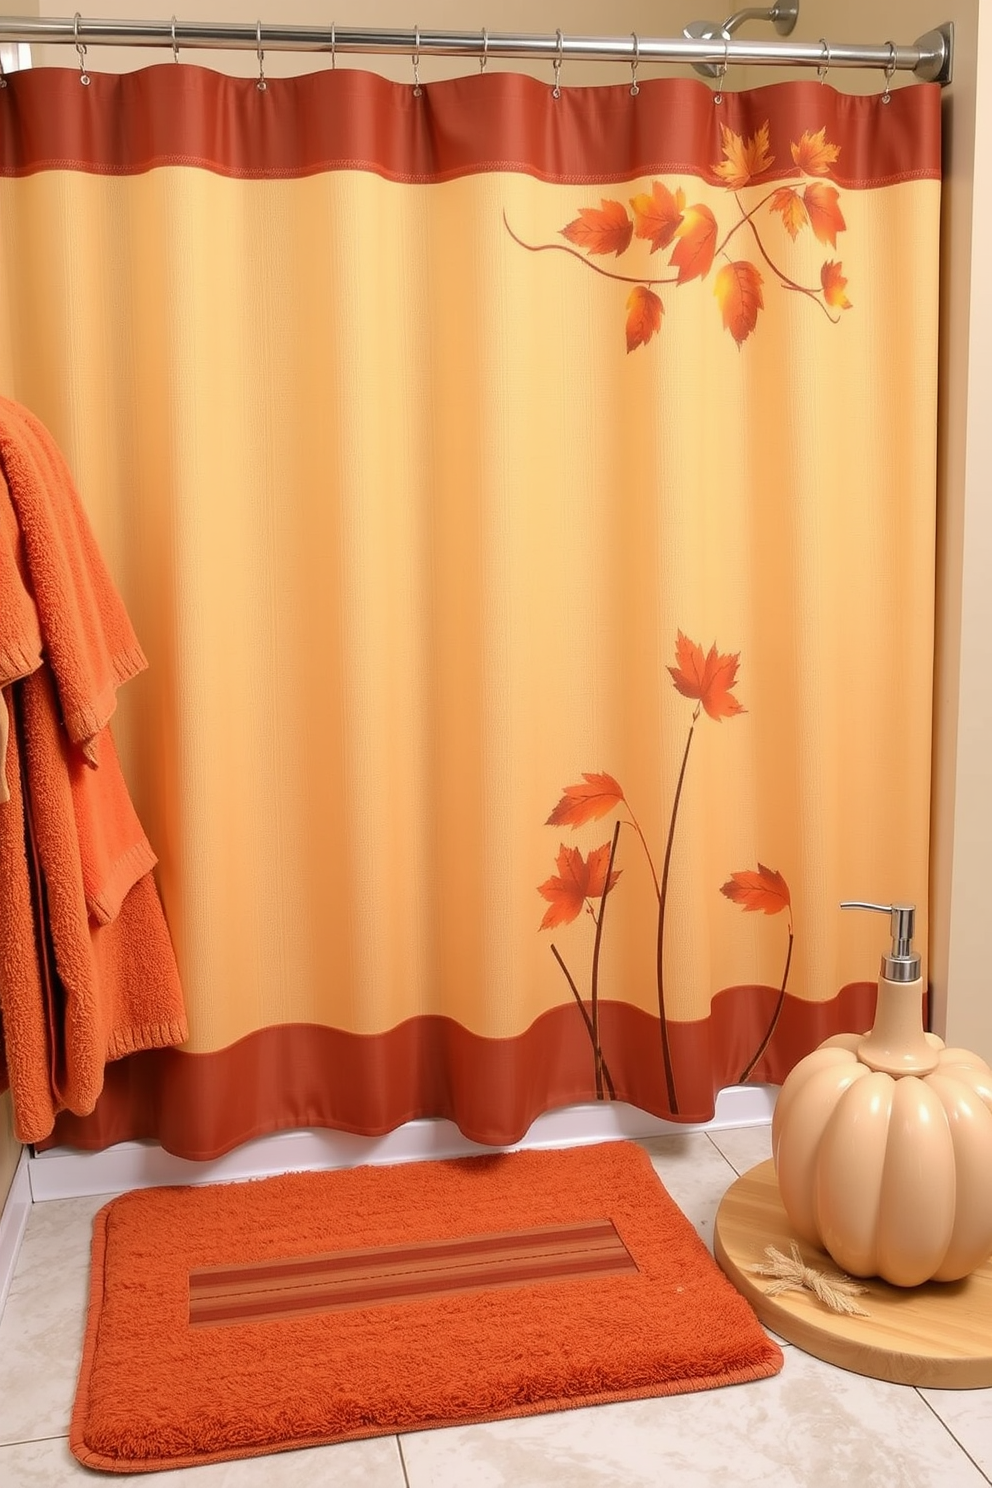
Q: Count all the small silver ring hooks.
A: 11